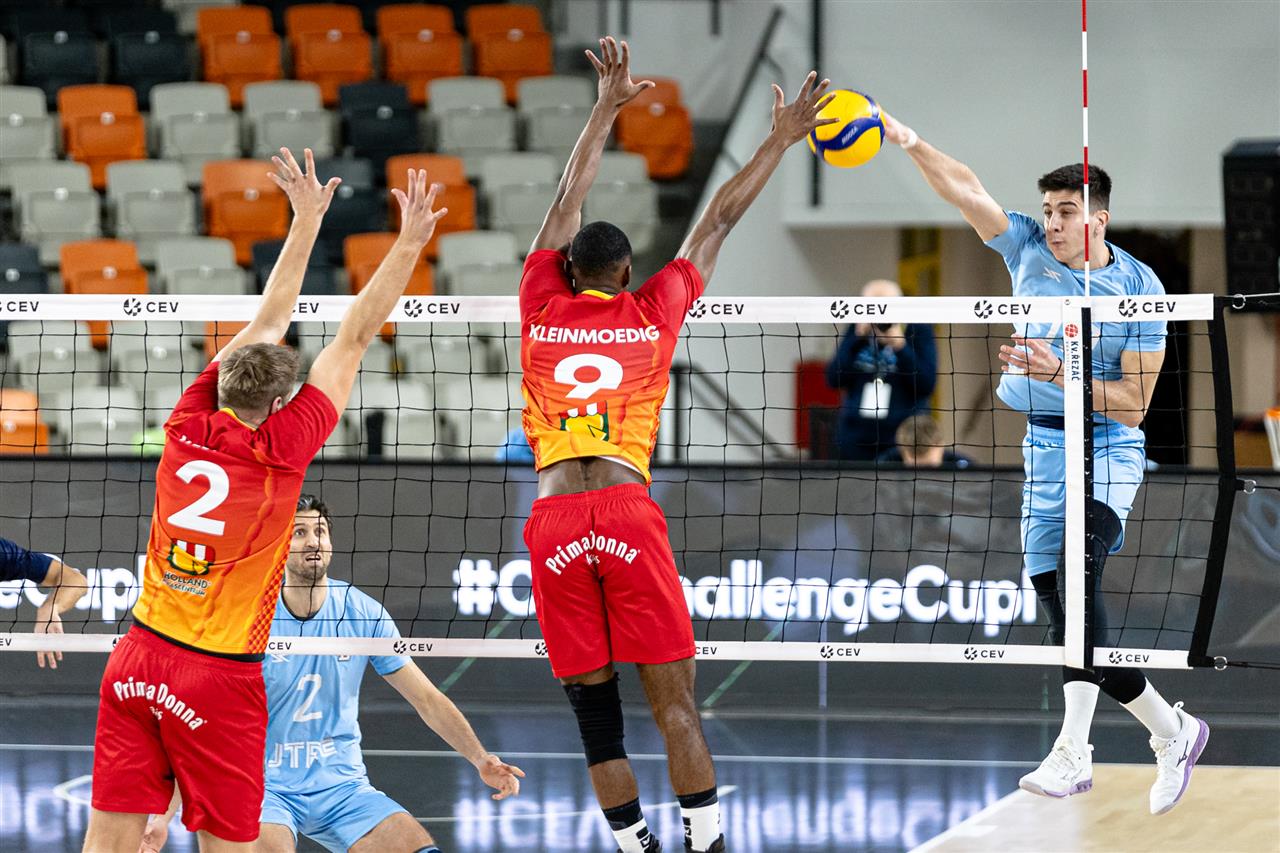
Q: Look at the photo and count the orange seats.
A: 12